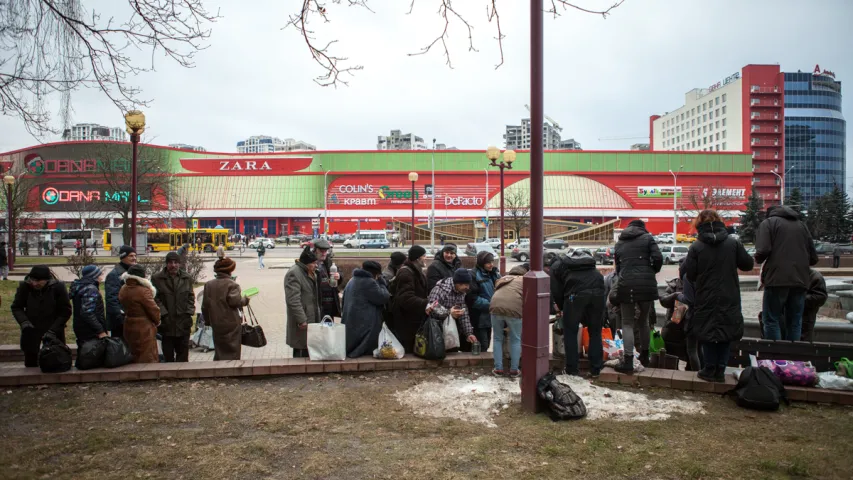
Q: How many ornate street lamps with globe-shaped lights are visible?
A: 4